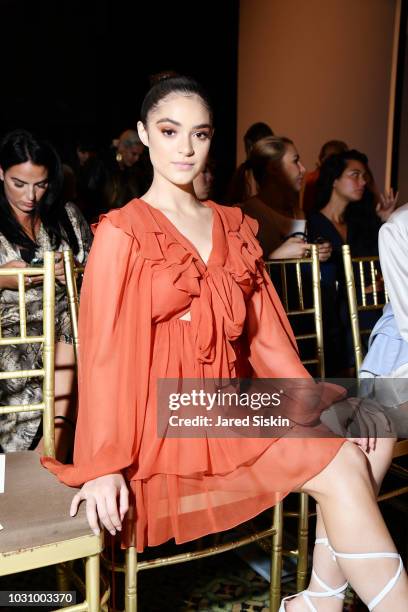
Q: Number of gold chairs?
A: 4